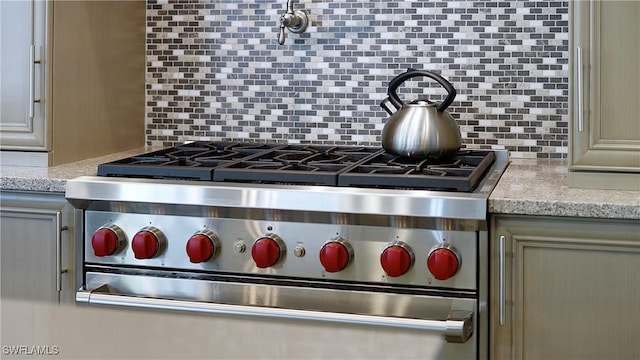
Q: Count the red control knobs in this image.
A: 7